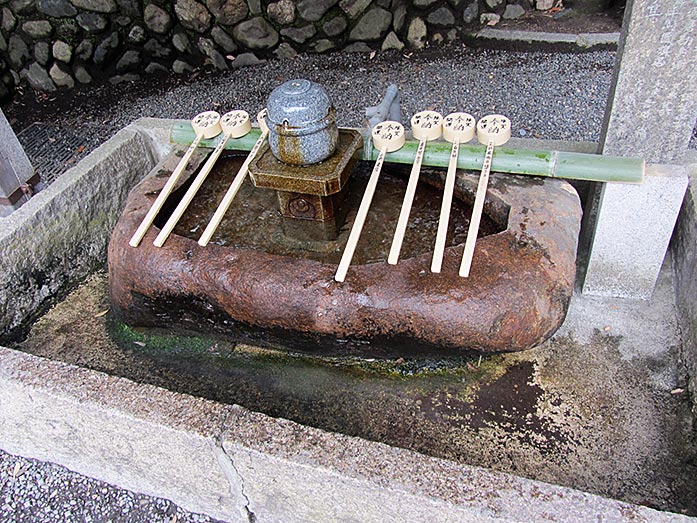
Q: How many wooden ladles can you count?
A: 7